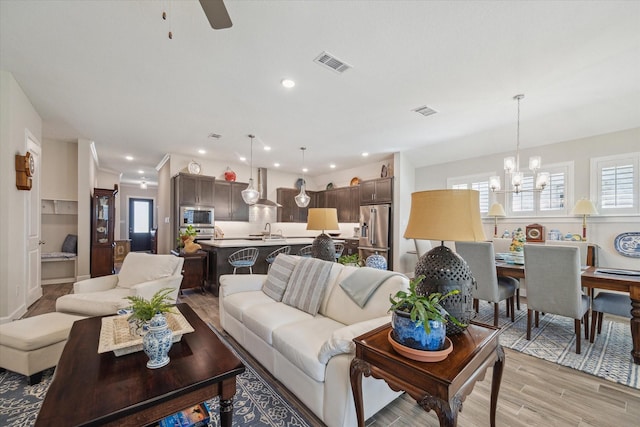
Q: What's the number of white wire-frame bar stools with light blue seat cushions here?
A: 4